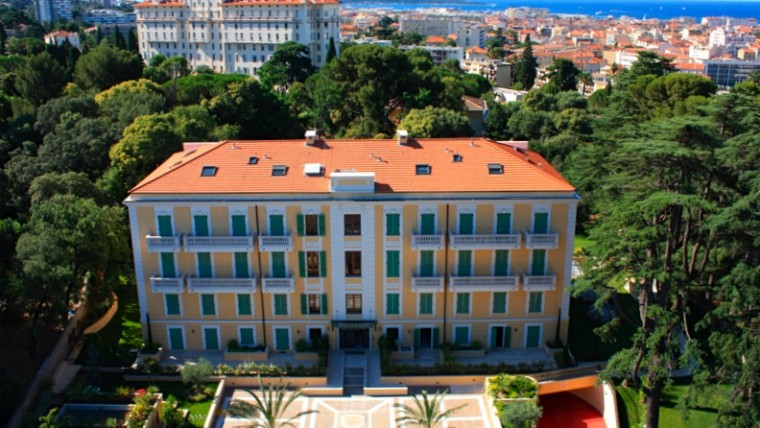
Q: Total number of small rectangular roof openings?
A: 6